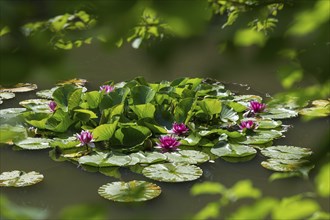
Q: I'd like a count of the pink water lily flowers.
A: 7